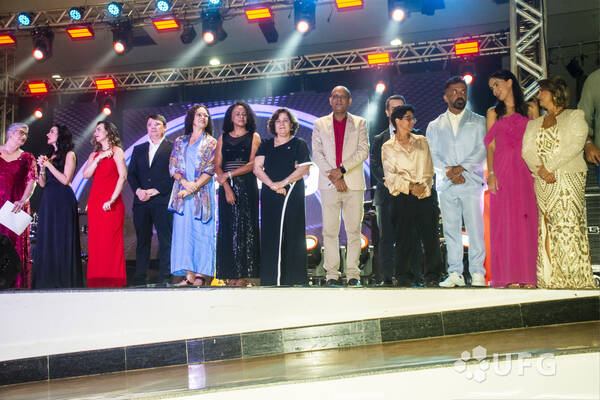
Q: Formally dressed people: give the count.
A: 13